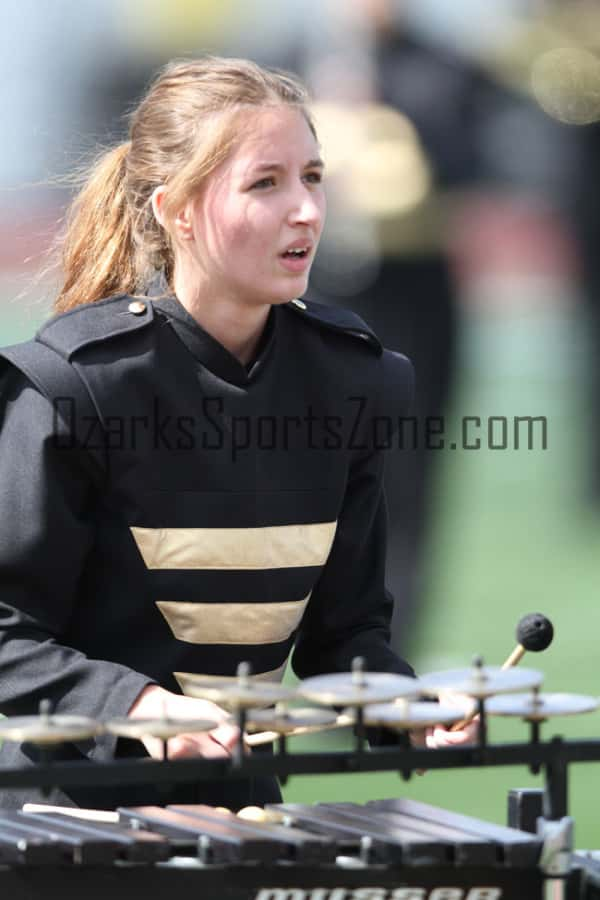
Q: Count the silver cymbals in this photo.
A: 8